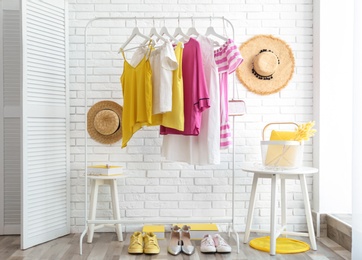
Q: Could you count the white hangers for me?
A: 6